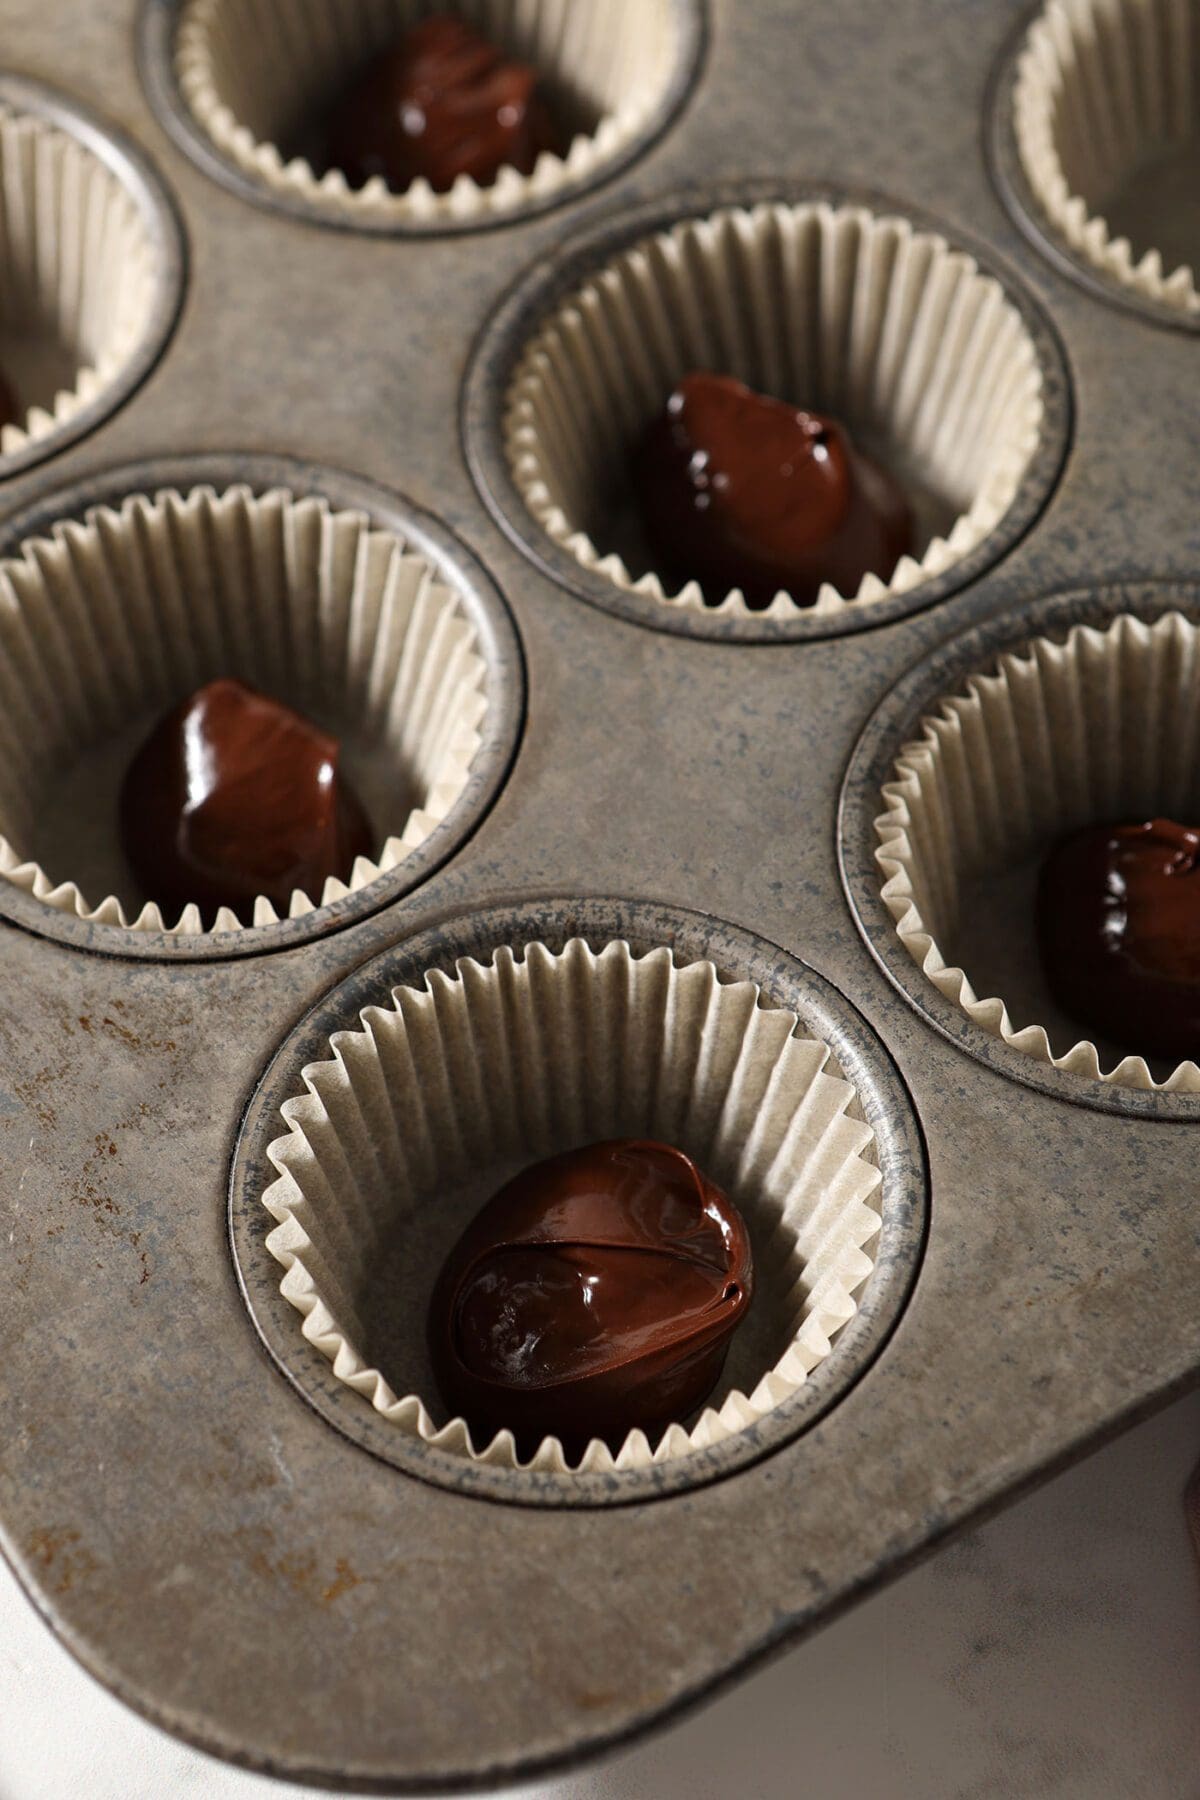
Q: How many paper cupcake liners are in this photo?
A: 7